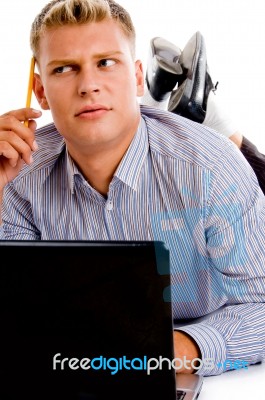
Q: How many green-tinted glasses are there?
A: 0